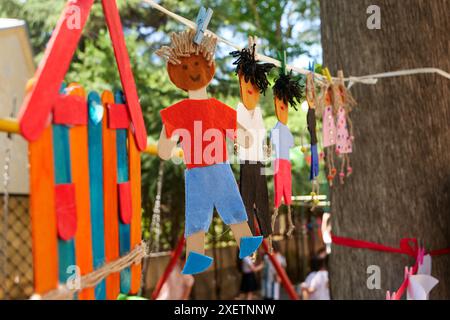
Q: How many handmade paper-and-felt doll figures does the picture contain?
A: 6